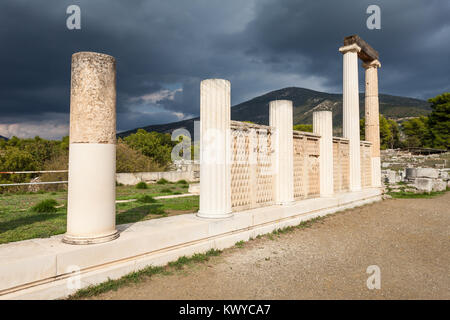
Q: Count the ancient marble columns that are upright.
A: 6